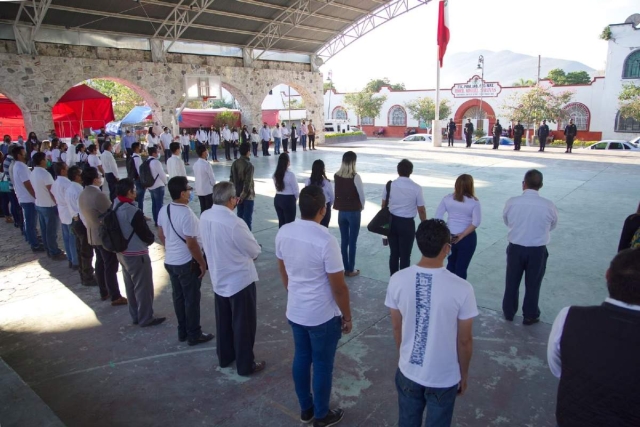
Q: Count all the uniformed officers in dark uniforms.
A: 6